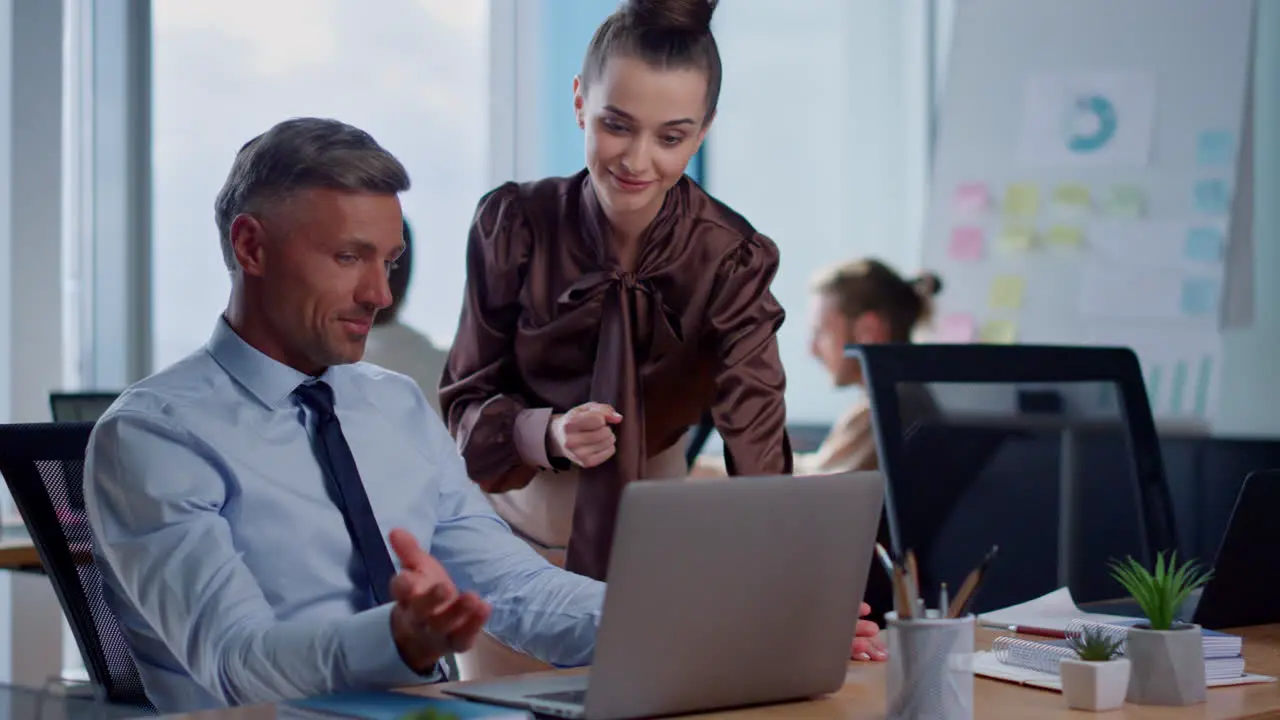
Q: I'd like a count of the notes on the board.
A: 14